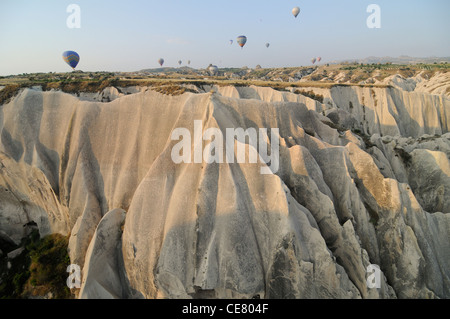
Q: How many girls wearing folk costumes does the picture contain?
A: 0